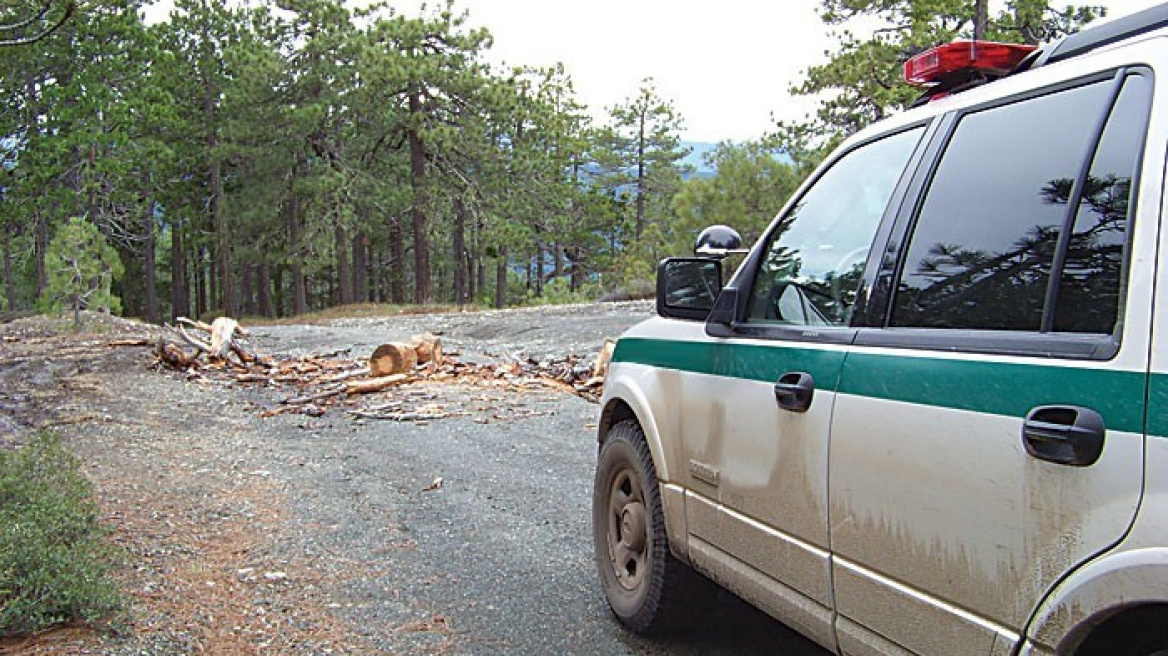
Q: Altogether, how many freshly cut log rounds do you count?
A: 2